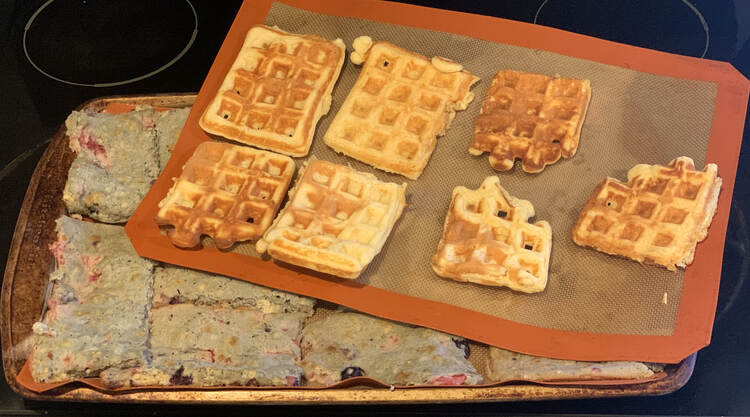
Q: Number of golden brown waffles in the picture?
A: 7